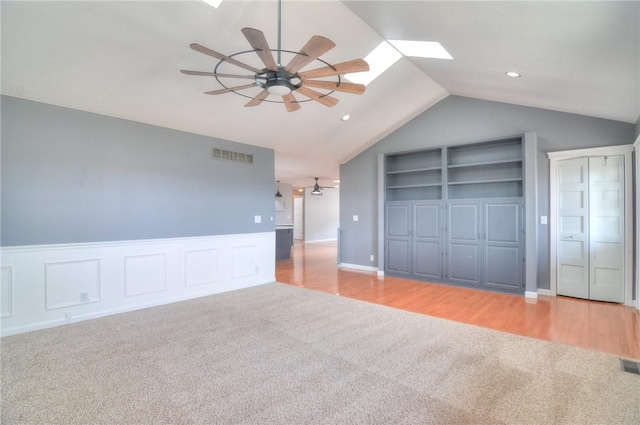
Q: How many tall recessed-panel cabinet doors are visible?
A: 4